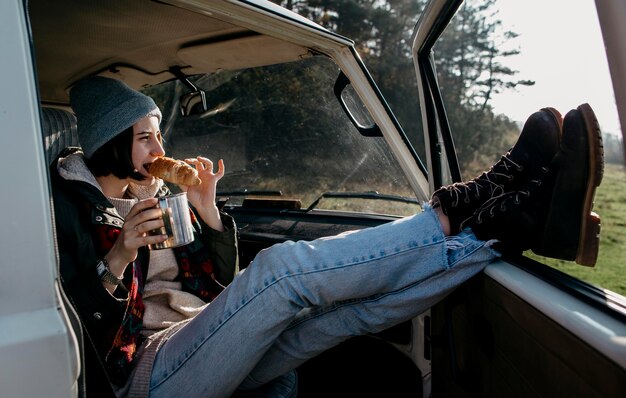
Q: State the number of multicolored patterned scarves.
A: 1